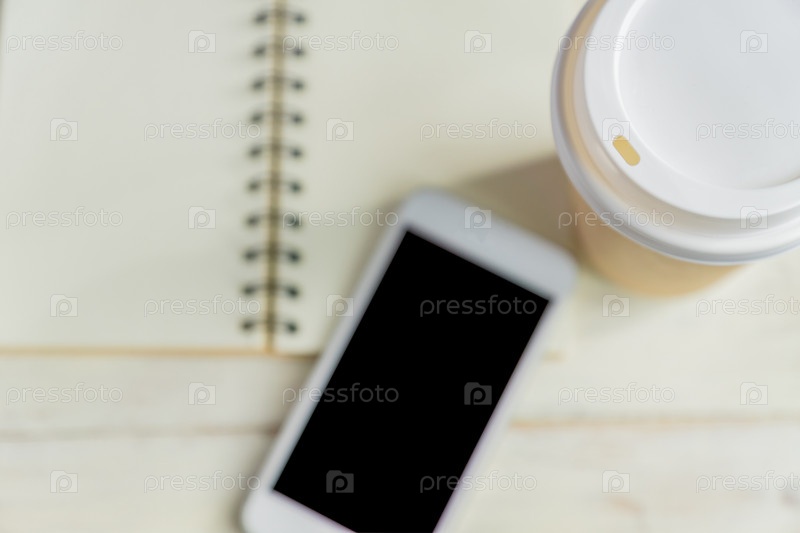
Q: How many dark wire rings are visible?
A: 10